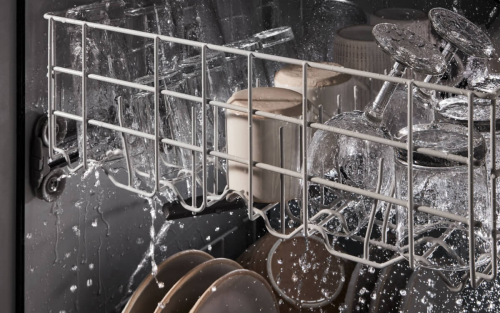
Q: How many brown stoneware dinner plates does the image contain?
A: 3